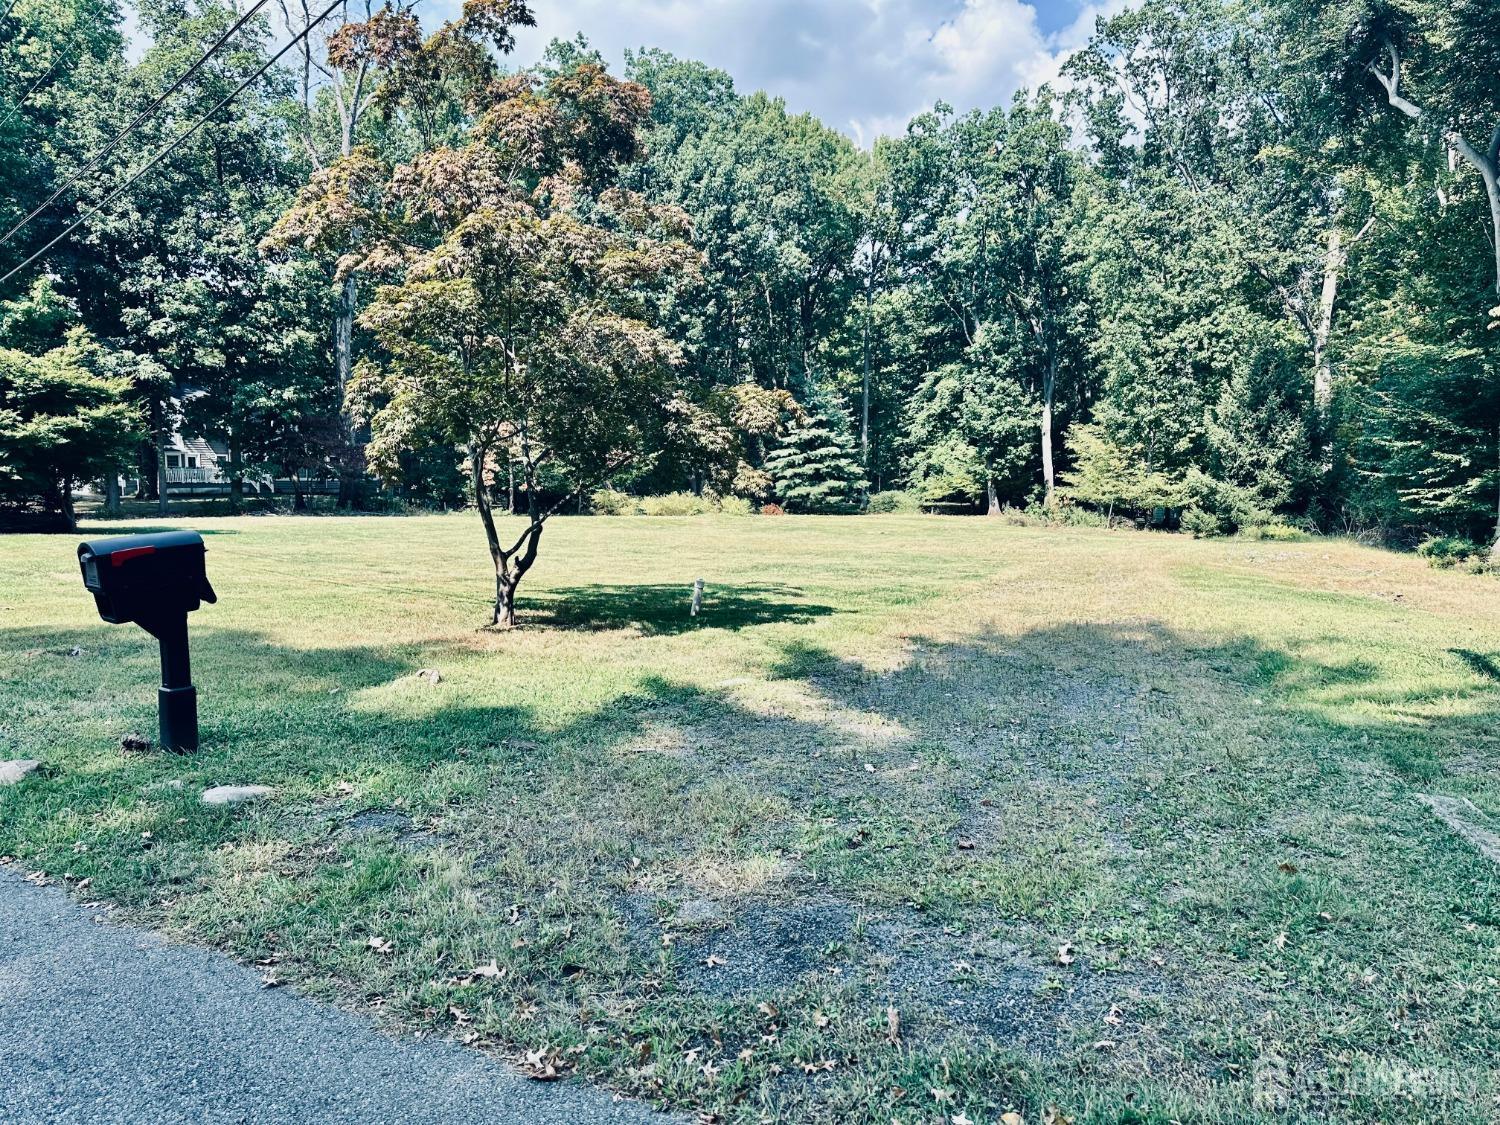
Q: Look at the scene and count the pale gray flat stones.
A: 2